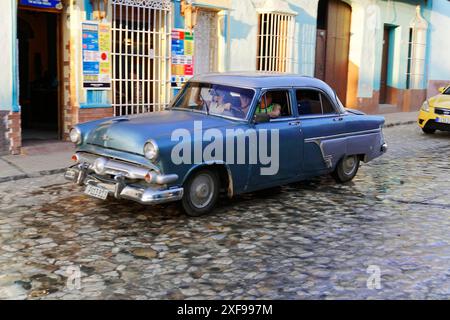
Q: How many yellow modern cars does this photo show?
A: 1